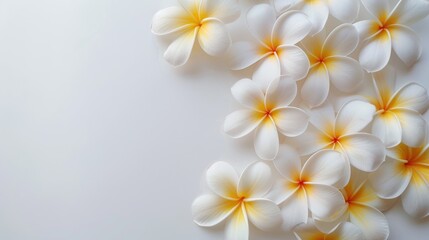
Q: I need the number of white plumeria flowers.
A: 13